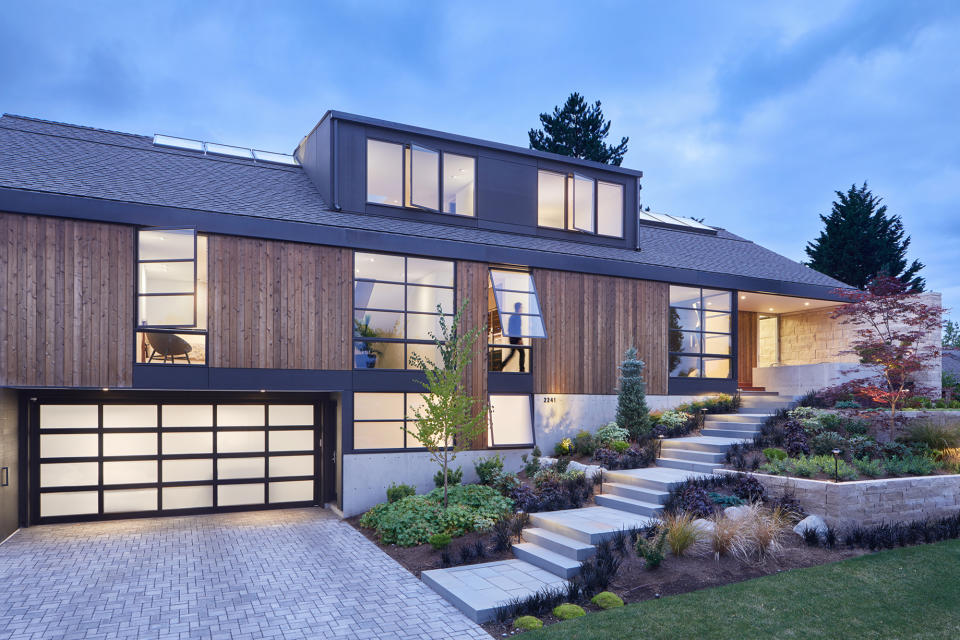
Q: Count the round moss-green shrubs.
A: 3